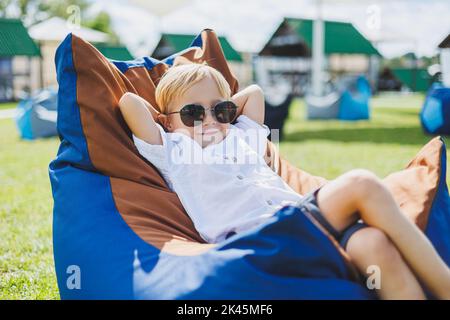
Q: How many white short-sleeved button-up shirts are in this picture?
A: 1